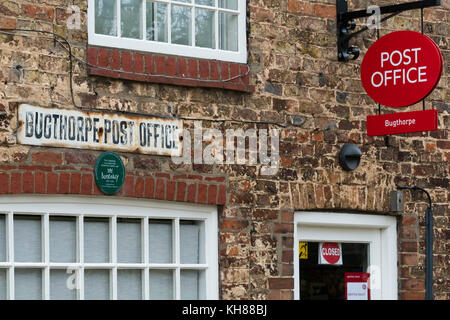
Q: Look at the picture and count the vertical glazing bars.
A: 11